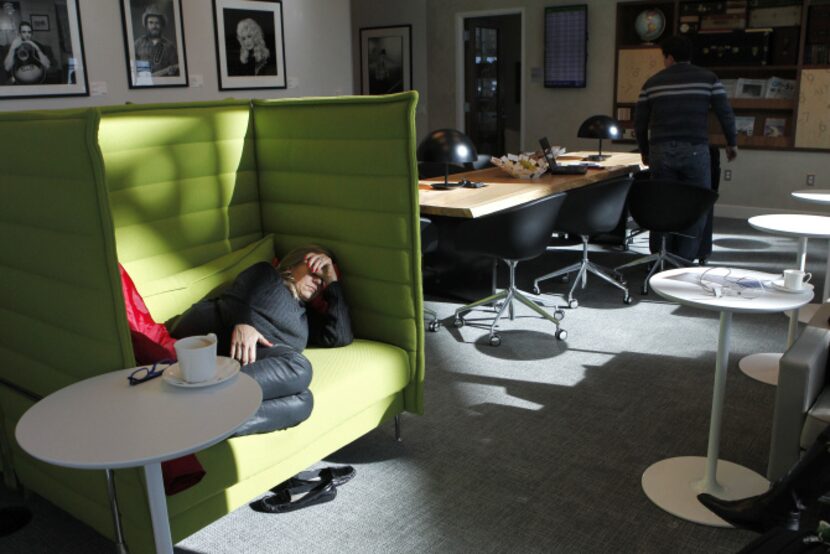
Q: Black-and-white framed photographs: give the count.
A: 4